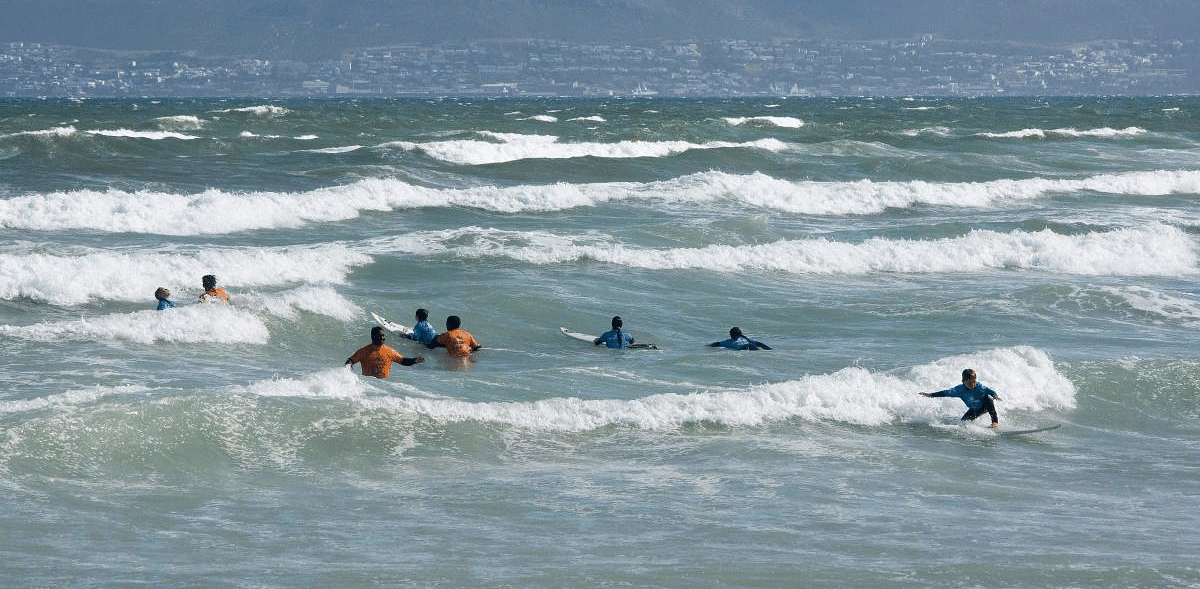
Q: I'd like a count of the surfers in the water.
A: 8